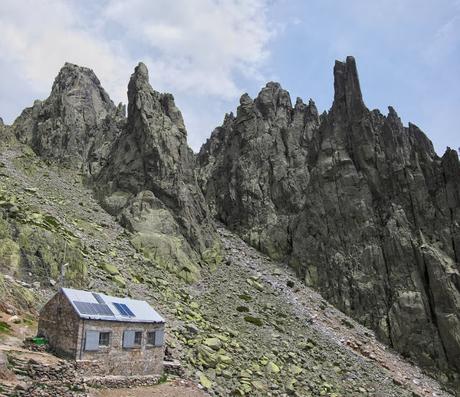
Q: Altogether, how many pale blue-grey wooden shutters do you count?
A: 3